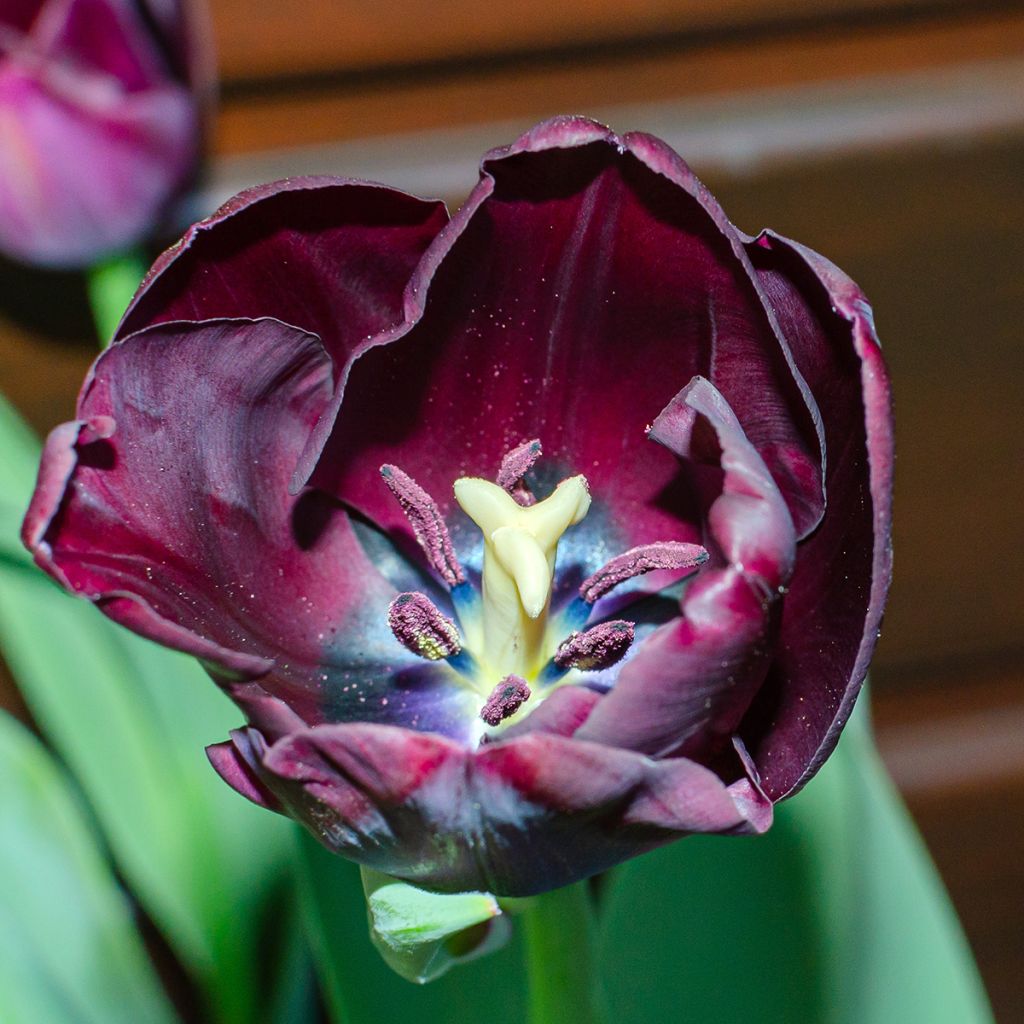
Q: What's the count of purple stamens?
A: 6